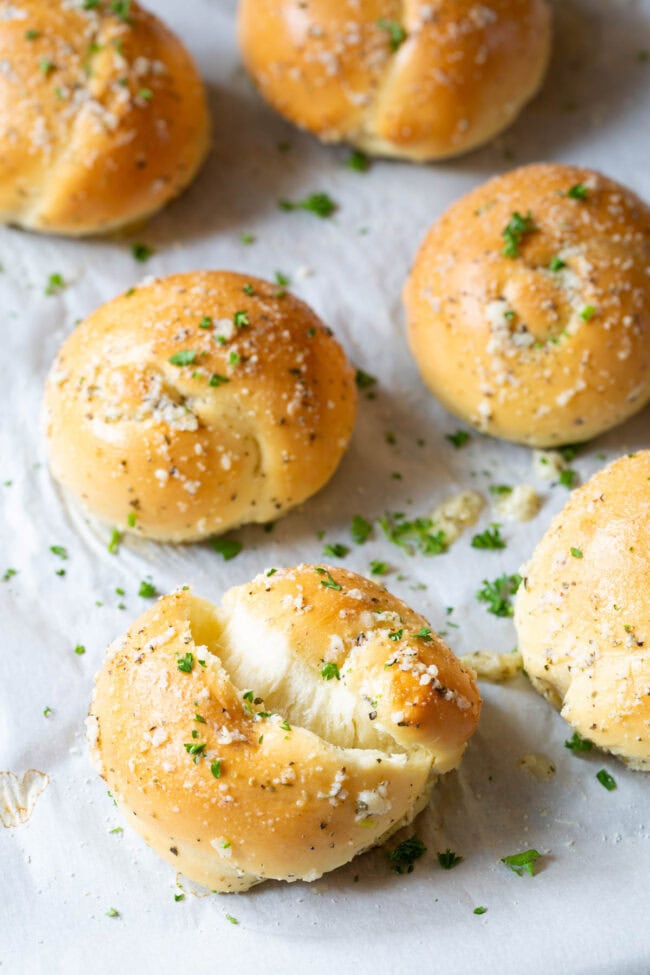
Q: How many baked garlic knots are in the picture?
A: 6